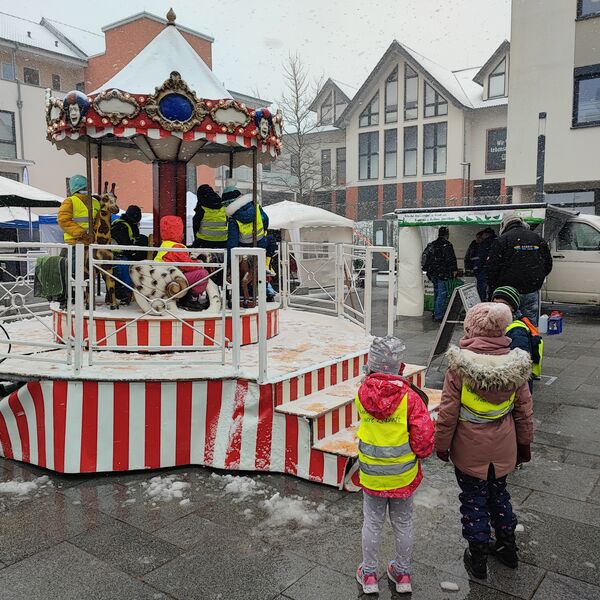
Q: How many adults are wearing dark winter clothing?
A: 4